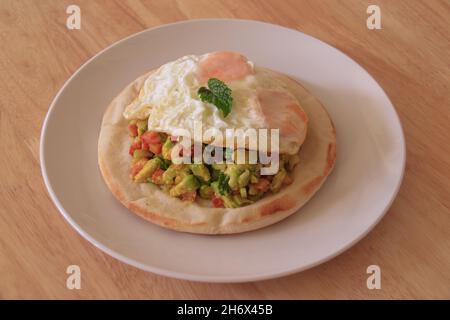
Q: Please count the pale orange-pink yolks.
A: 2